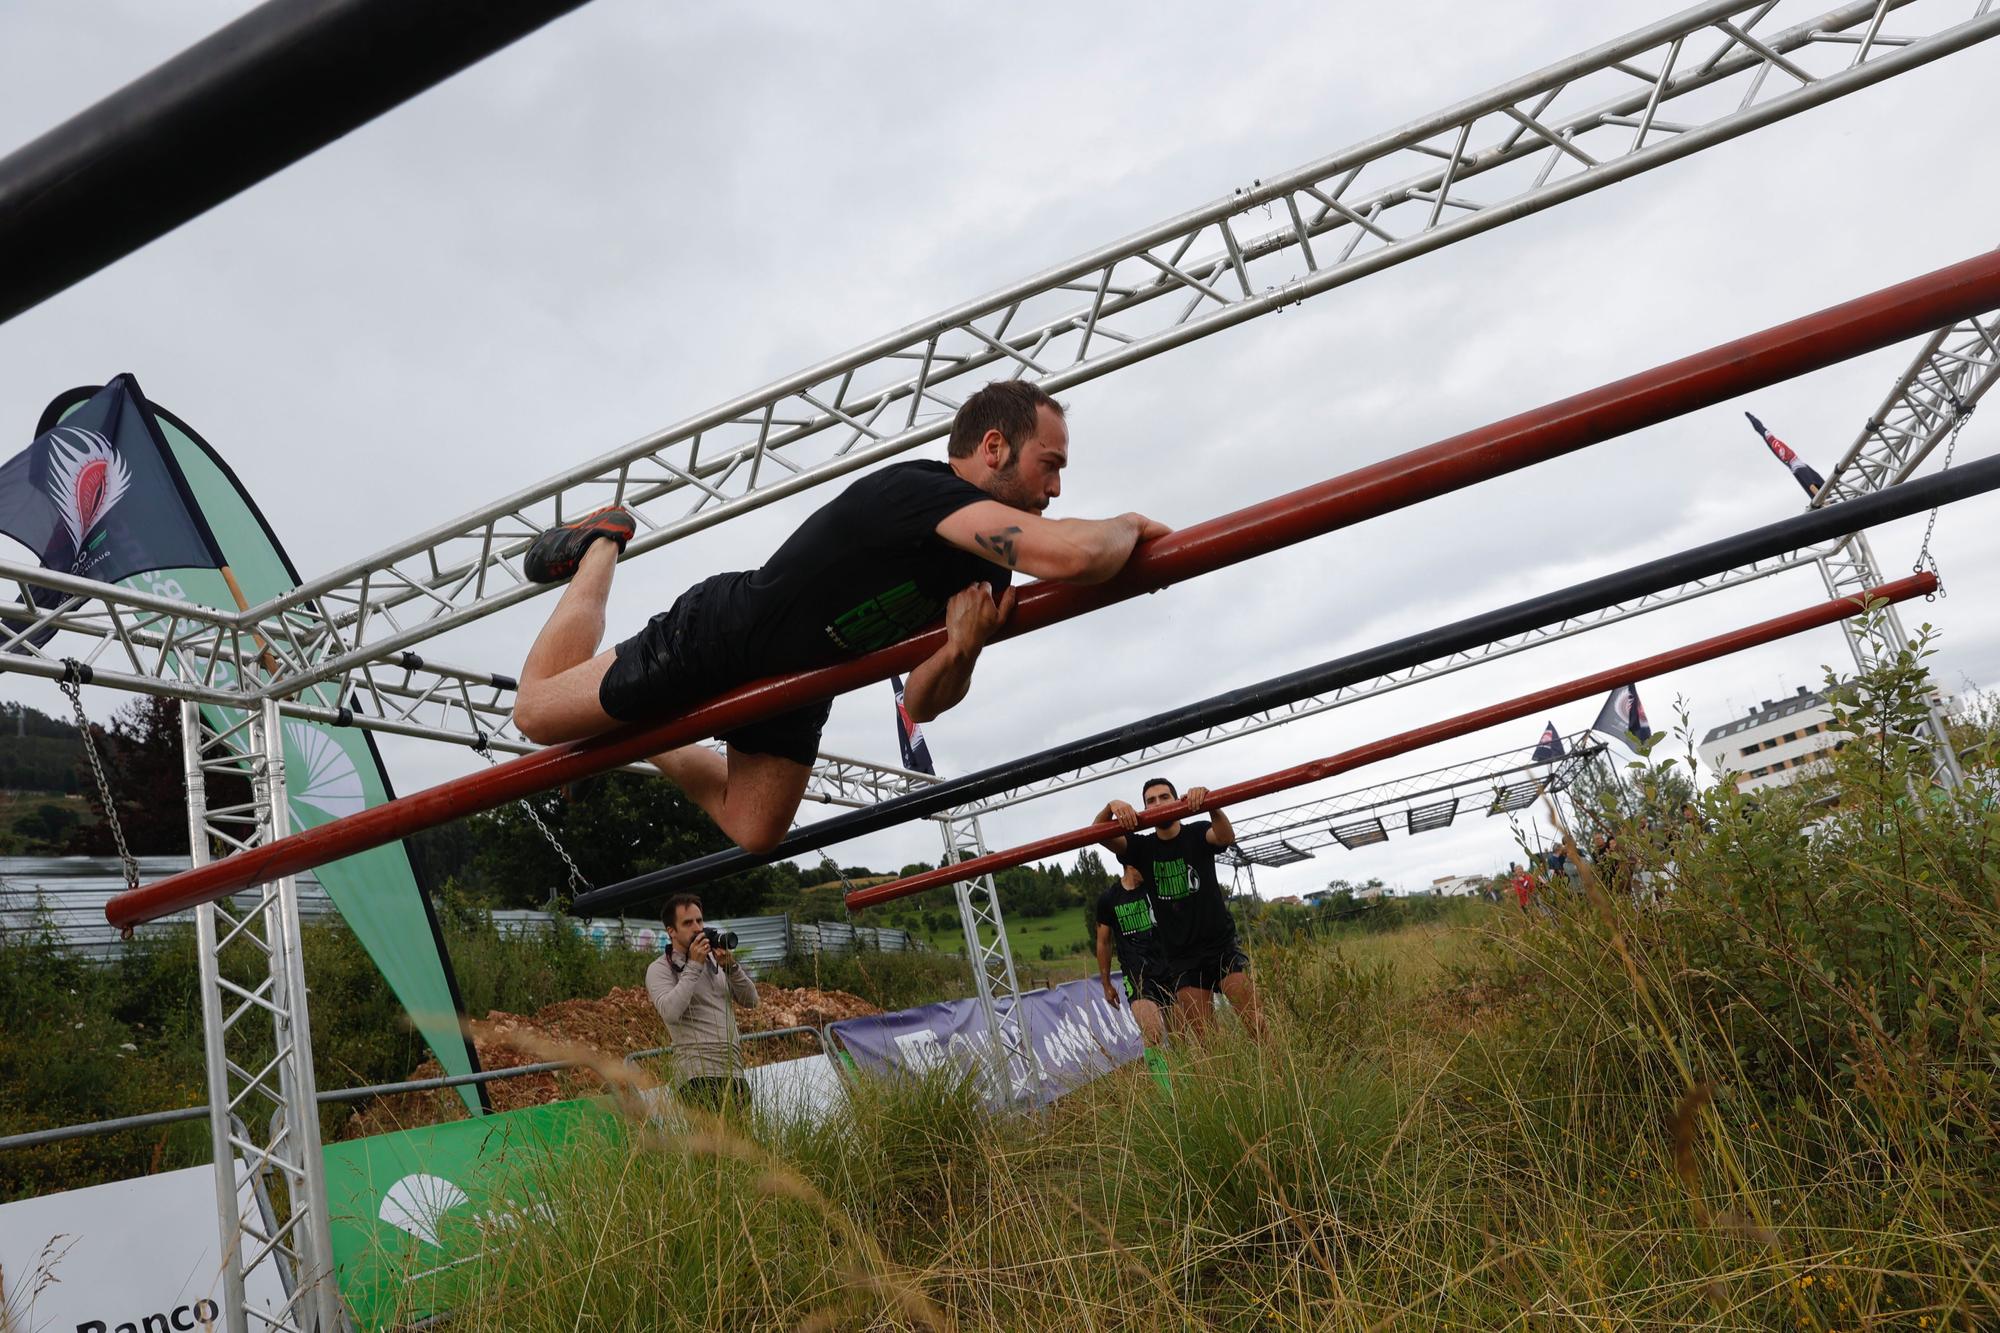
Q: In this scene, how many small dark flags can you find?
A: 5